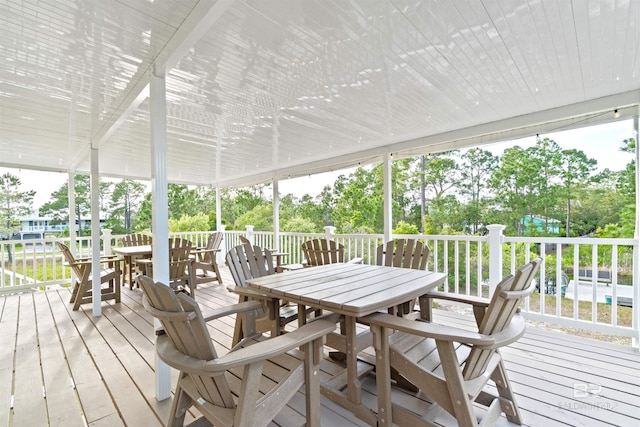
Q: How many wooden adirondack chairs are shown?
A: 10